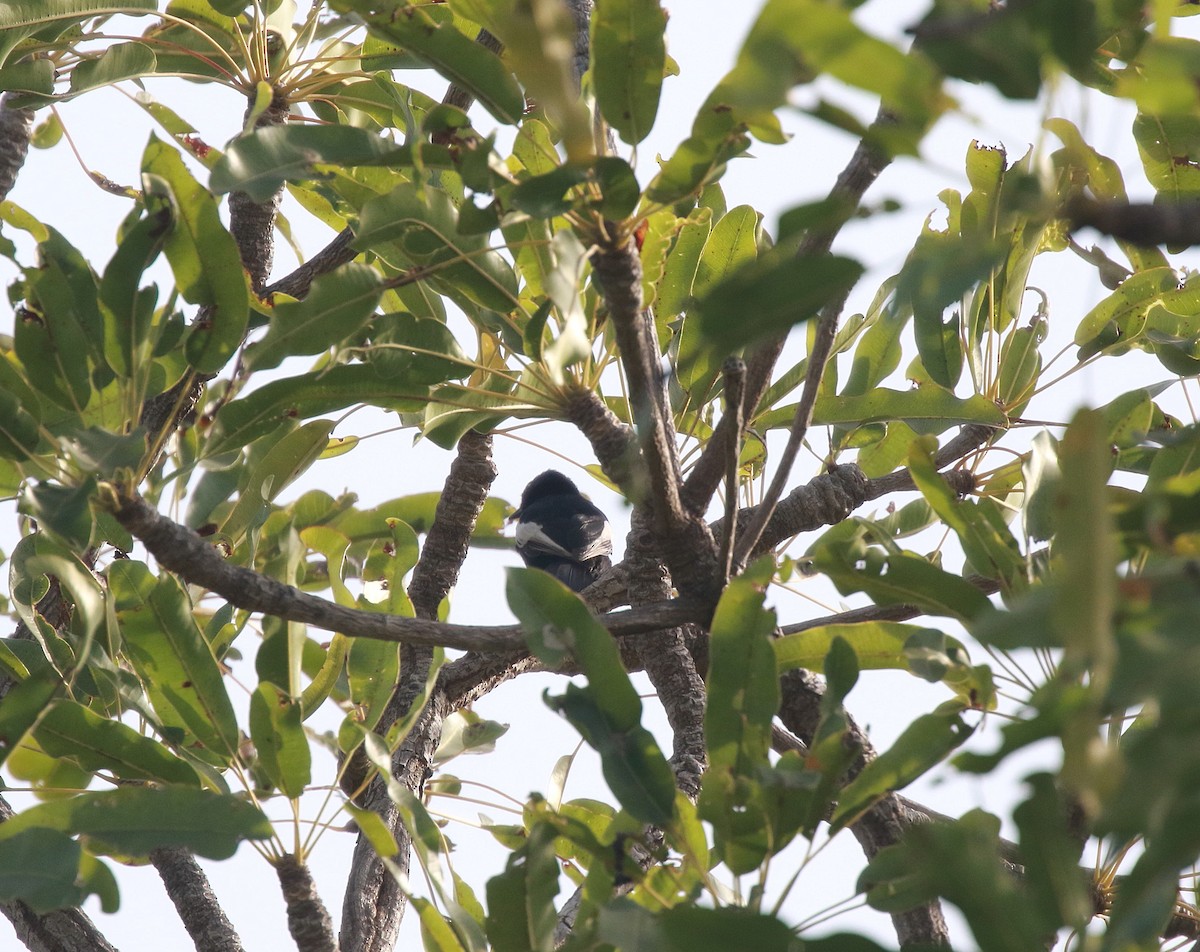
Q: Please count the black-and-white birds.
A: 1